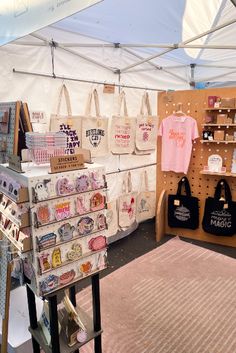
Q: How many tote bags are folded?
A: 0